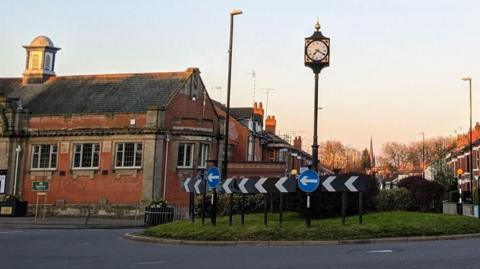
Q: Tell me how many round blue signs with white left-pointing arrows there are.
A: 2